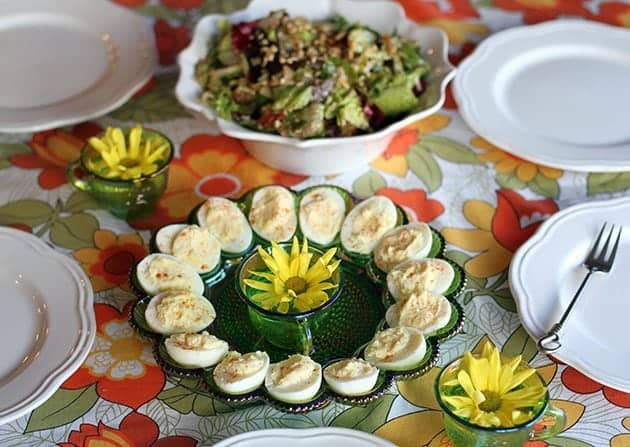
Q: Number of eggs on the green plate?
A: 15